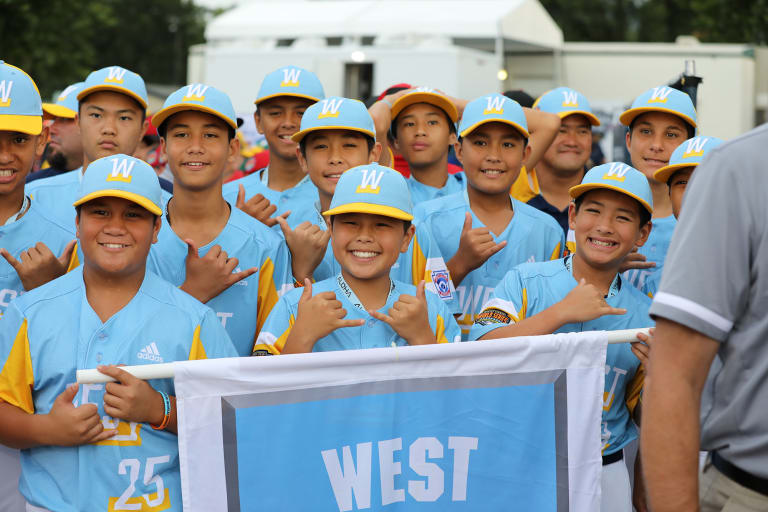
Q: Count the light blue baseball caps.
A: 14